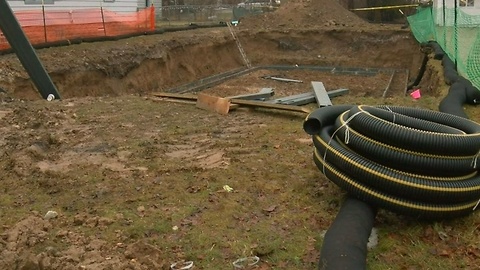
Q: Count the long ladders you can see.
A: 1